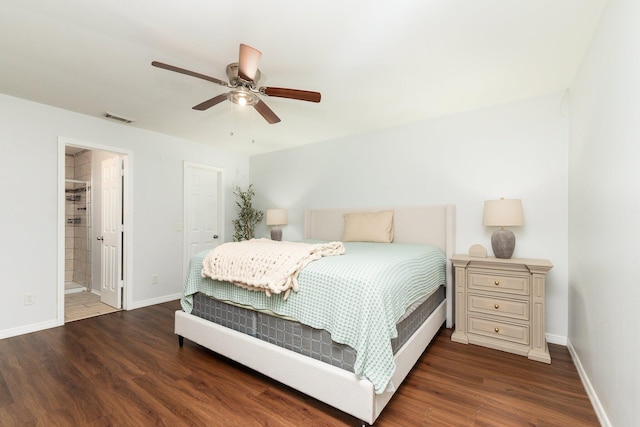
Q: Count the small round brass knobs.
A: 3